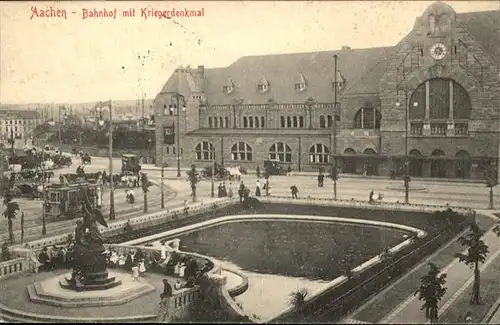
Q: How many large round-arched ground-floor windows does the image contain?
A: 4